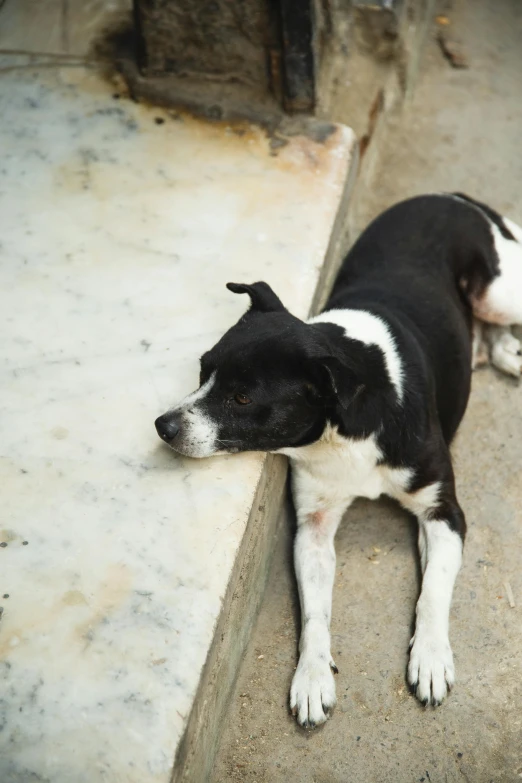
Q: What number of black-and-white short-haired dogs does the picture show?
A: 1